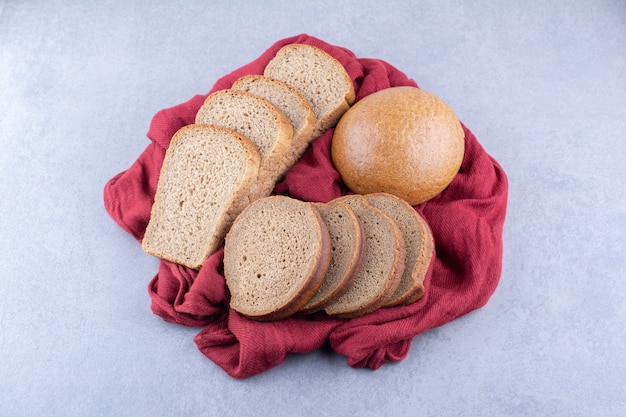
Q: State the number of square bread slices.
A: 4